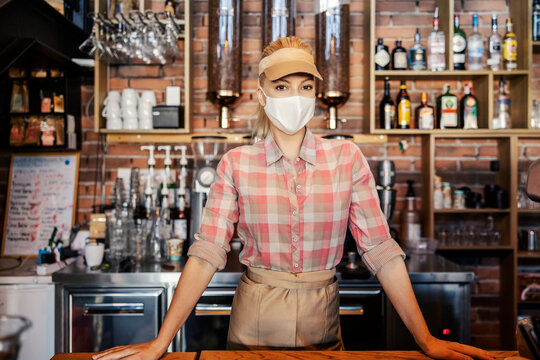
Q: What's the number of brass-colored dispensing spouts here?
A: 2